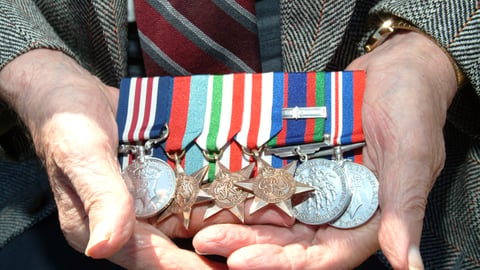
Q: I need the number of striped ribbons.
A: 6